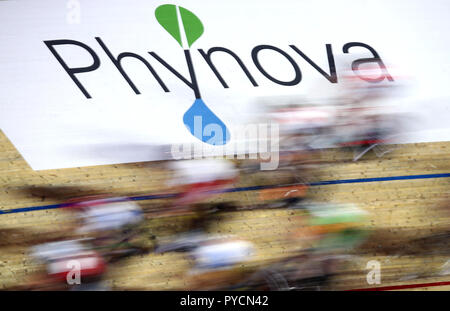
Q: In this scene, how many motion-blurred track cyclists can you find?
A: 7